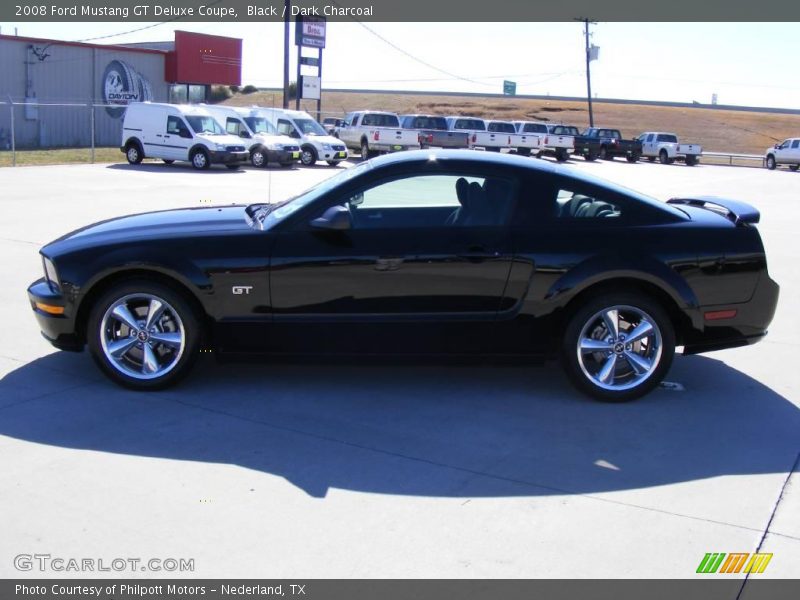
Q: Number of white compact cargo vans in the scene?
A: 3